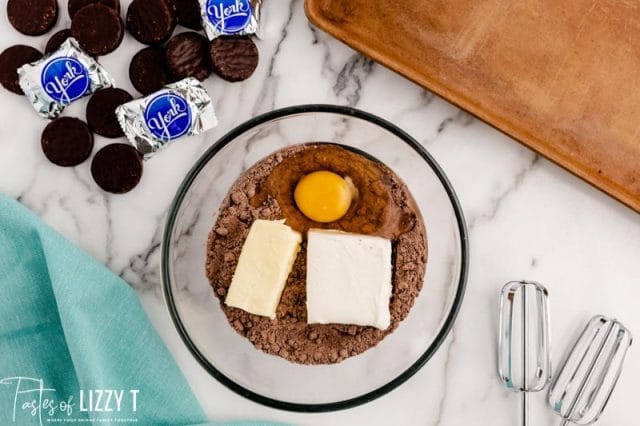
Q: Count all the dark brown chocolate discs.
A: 13